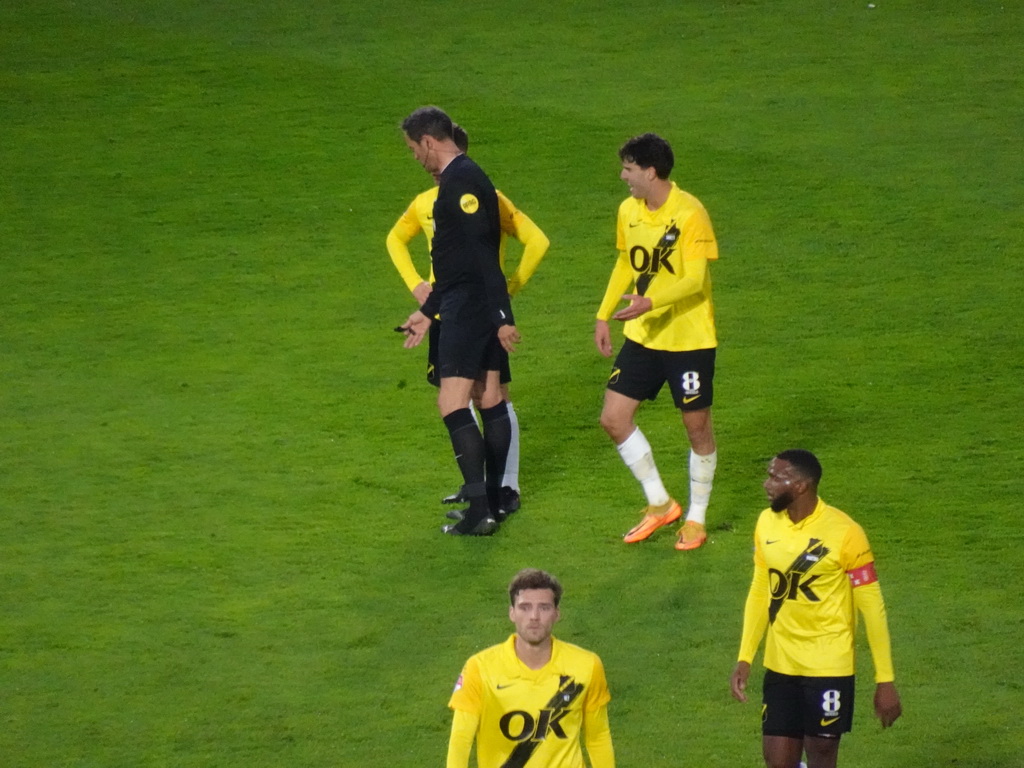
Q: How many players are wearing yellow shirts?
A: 4